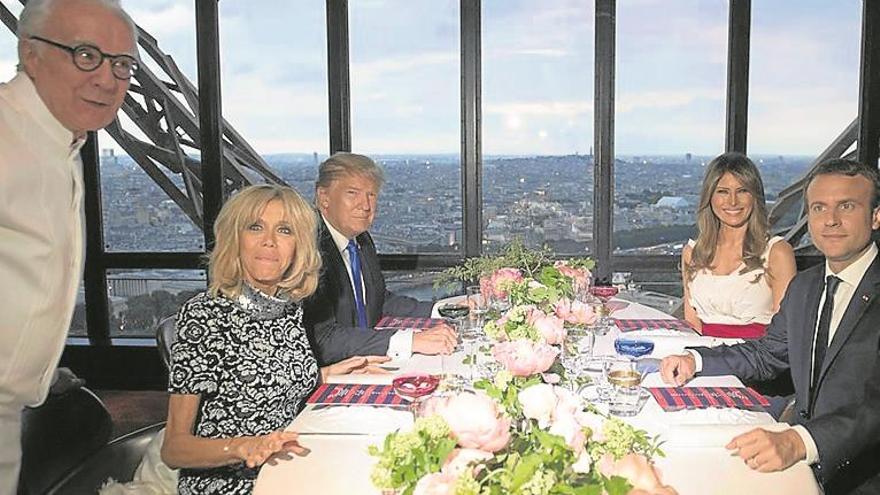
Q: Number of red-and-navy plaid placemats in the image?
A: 4